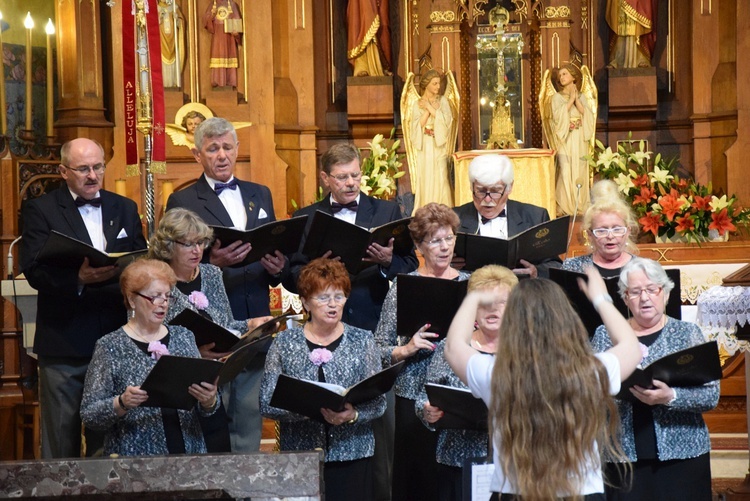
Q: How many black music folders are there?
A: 11